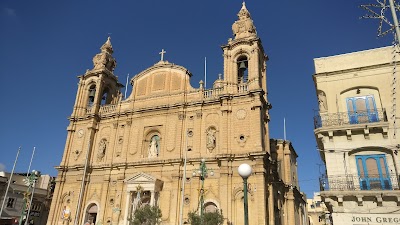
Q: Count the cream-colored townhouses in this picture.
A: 1